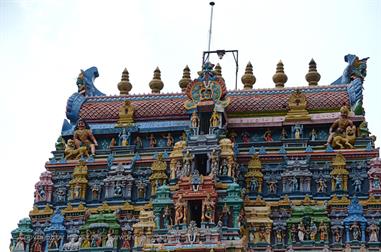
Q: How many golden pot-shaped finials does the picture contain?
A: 7